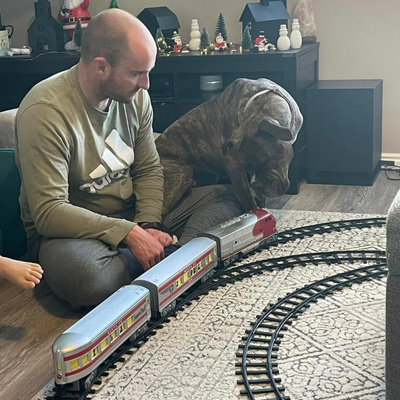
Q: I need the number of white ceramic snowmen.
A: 3